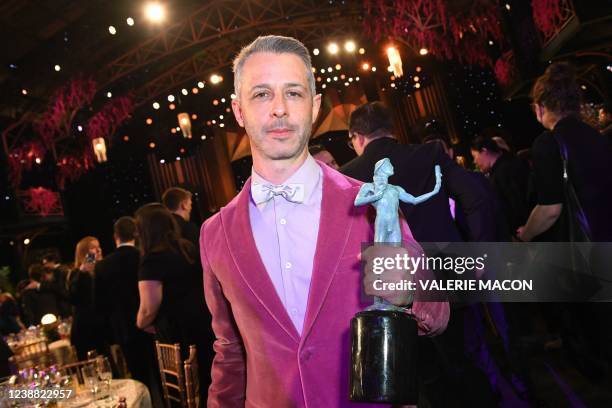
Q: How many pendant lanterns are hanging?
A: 3